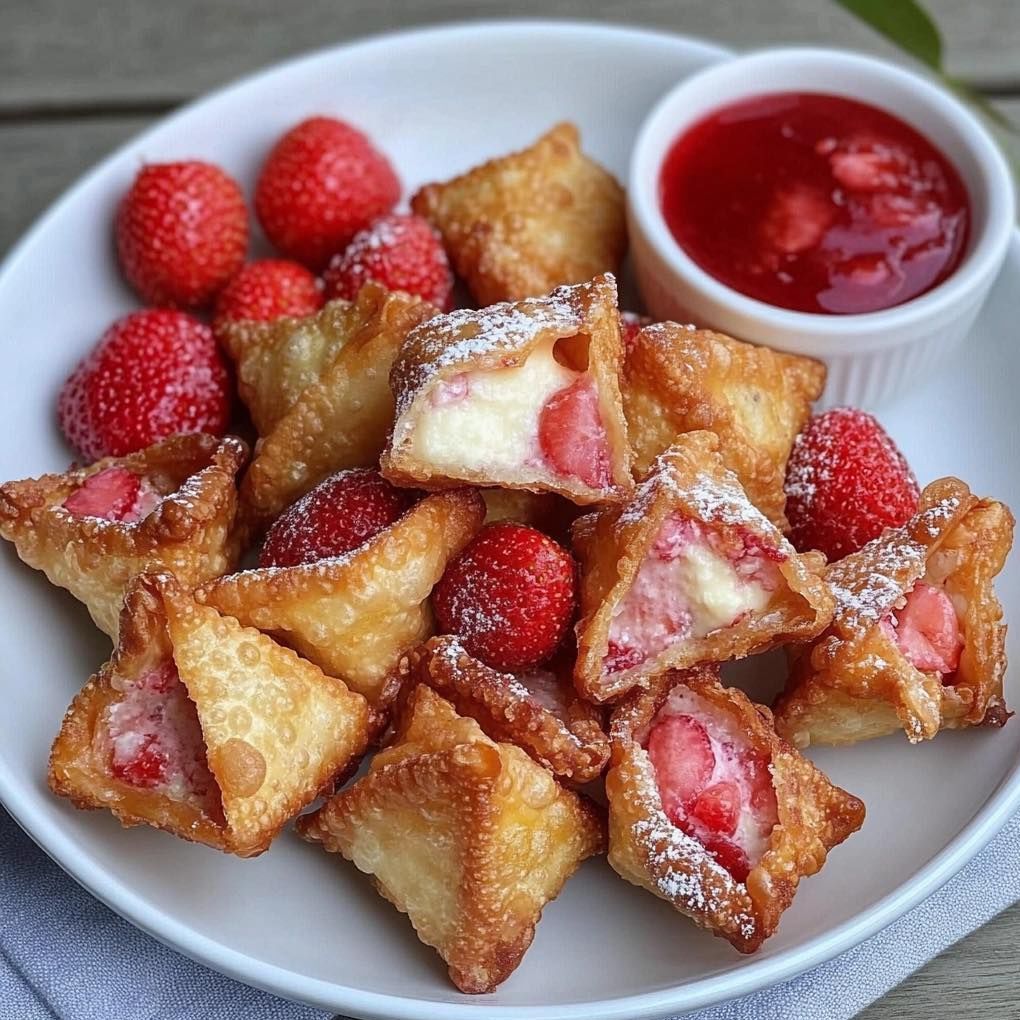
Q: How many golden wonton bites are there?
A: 12